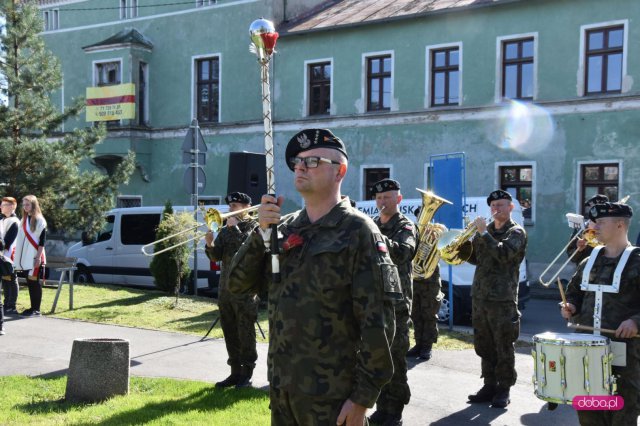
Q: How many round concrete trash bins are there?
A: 1